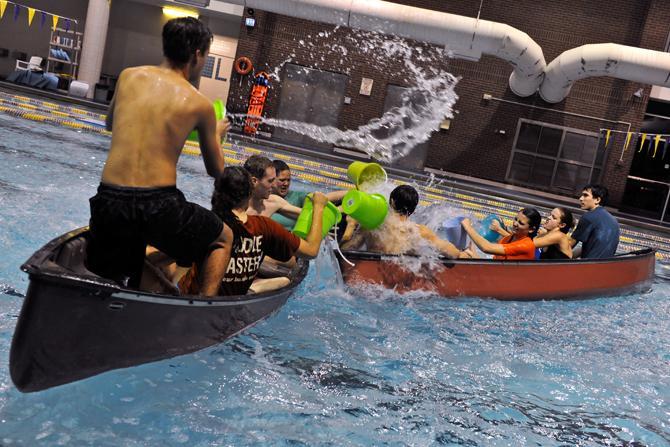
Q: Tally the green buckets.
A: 4